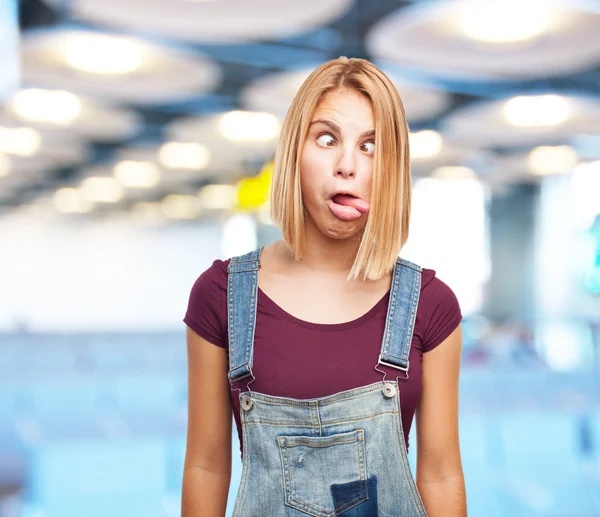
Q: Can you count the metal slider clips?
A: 2